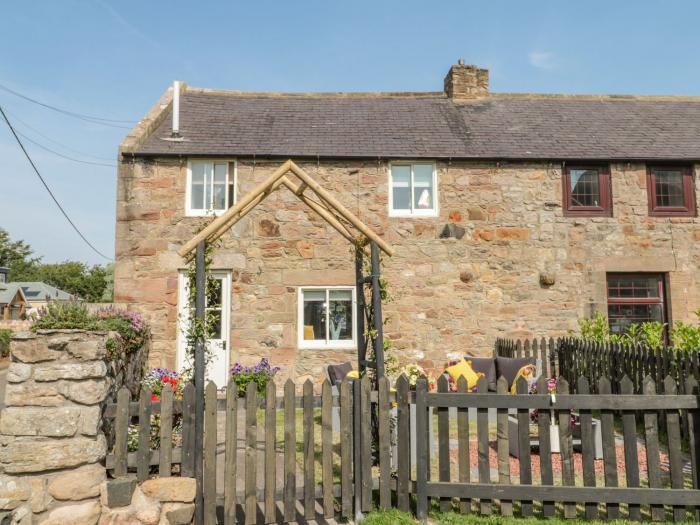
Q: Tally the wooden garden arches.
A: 1